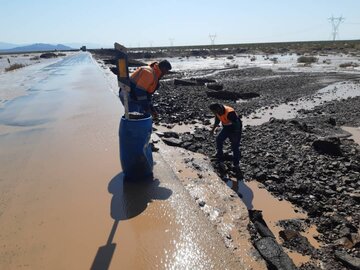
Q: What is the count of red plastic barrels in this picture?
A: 0